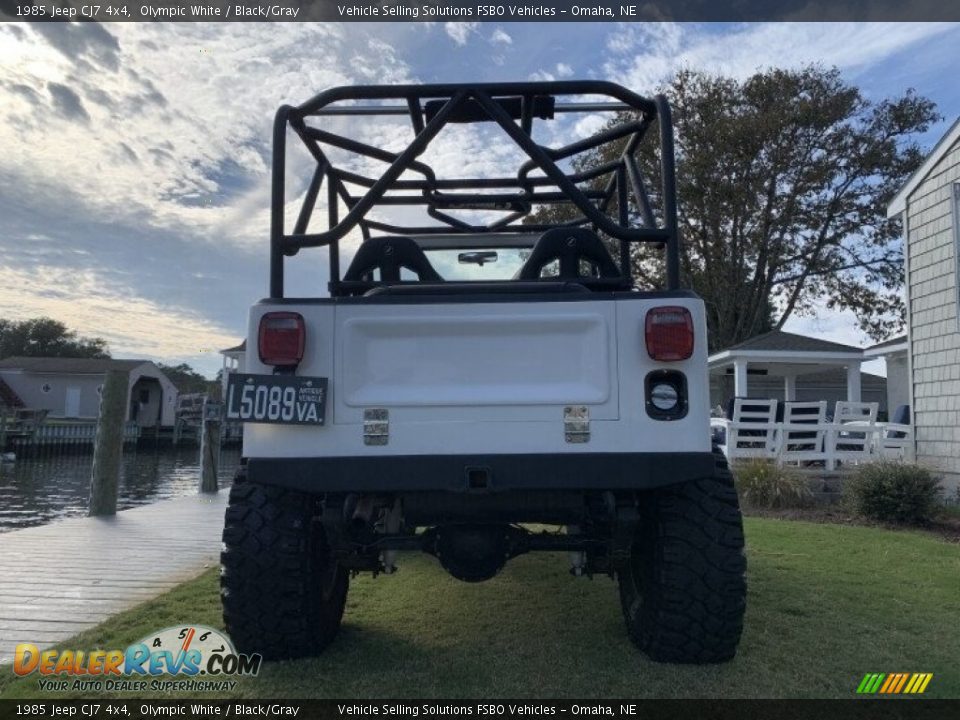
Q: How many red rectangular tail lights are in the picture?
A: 2